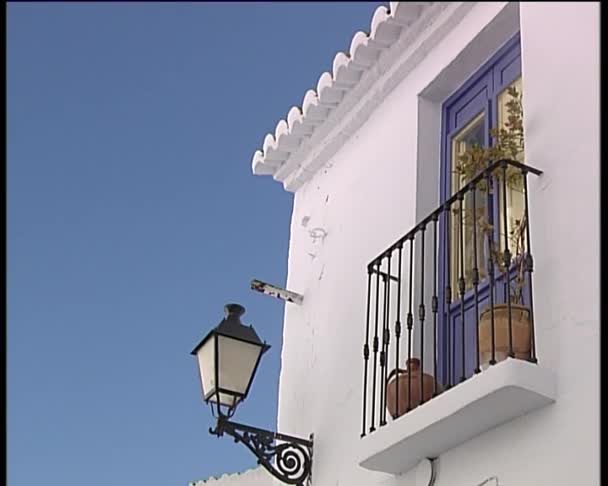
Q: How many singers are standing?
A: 0